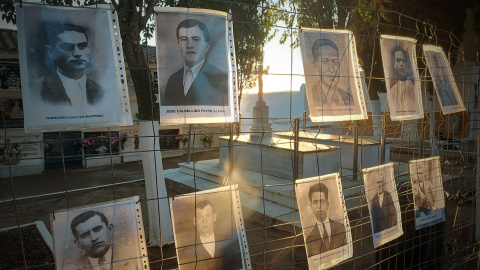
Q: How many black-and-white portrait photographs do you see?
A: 10